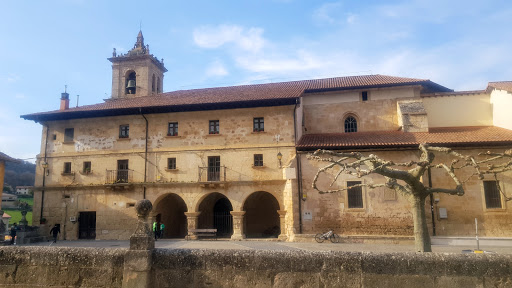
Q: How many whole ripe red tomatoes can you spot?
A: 0